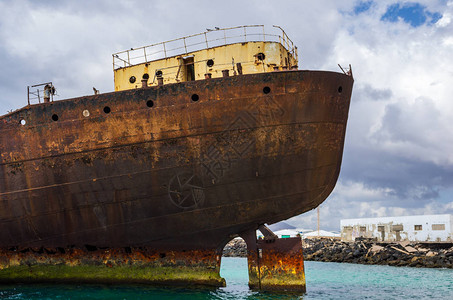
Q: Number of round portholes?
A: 13